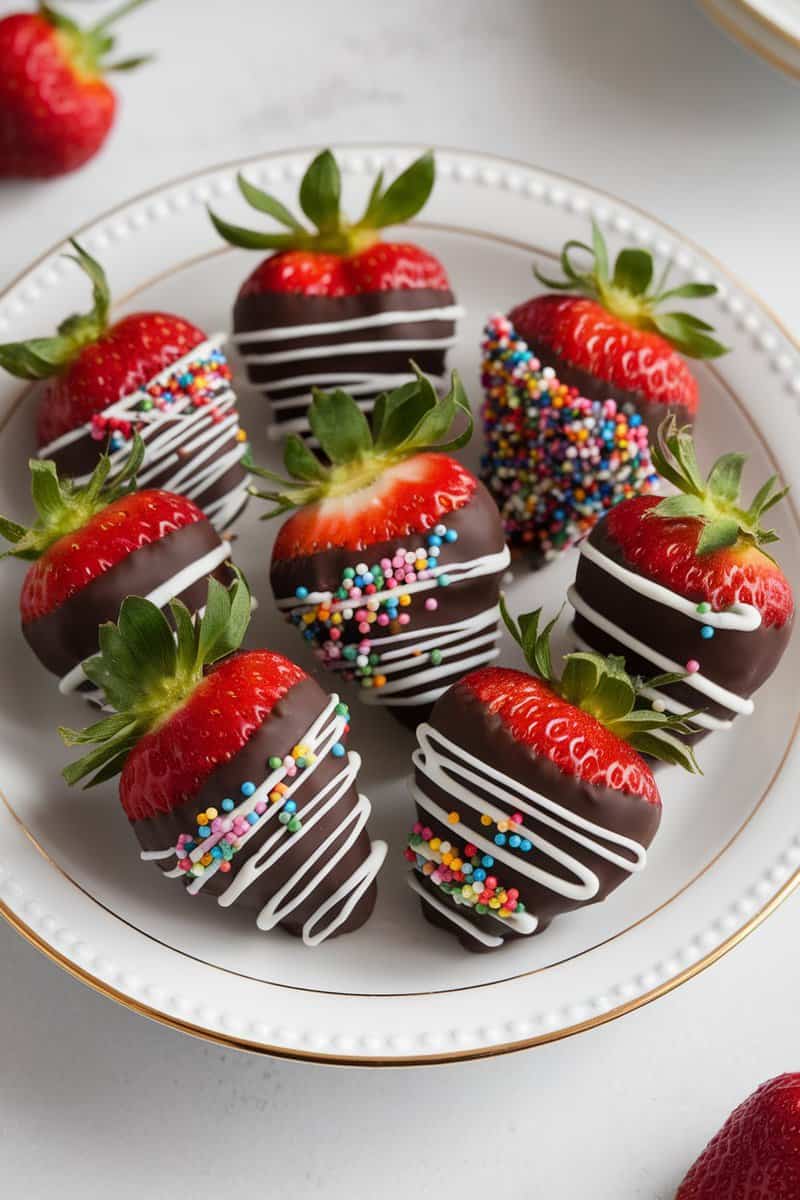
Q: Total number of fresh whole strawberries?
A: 2